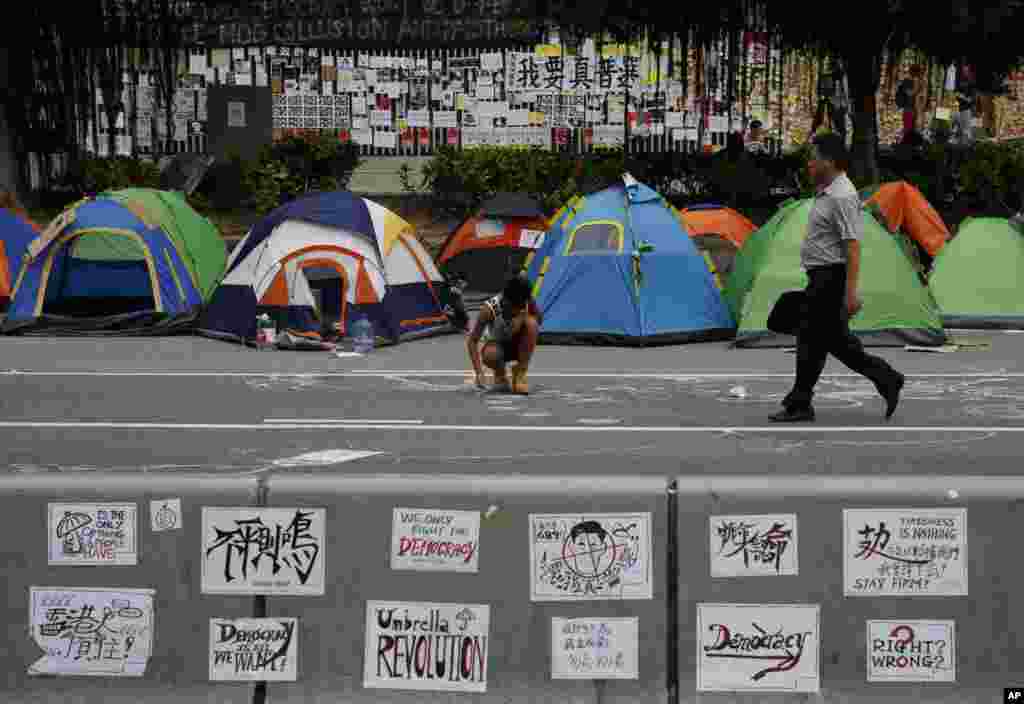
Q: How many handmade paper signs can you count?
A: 13